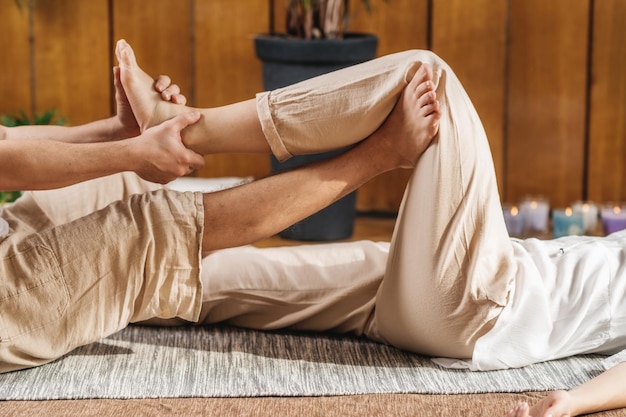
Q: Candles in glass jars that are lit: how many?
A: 5